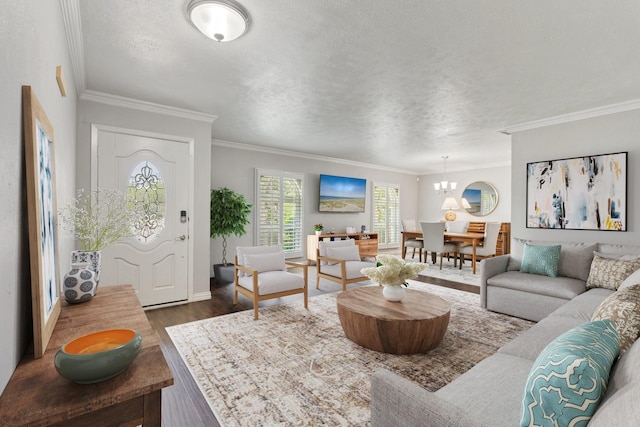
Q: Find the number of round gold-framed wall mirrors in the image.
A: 1